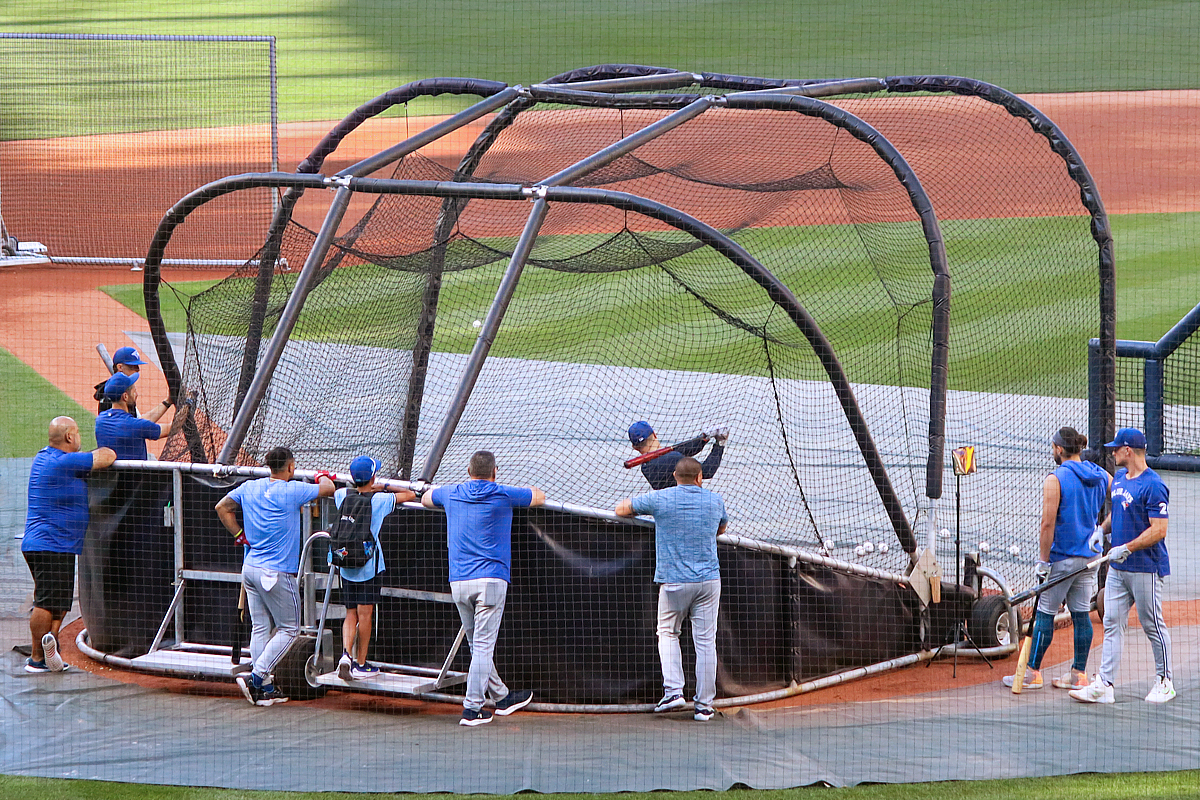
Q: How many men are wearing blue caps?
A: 5